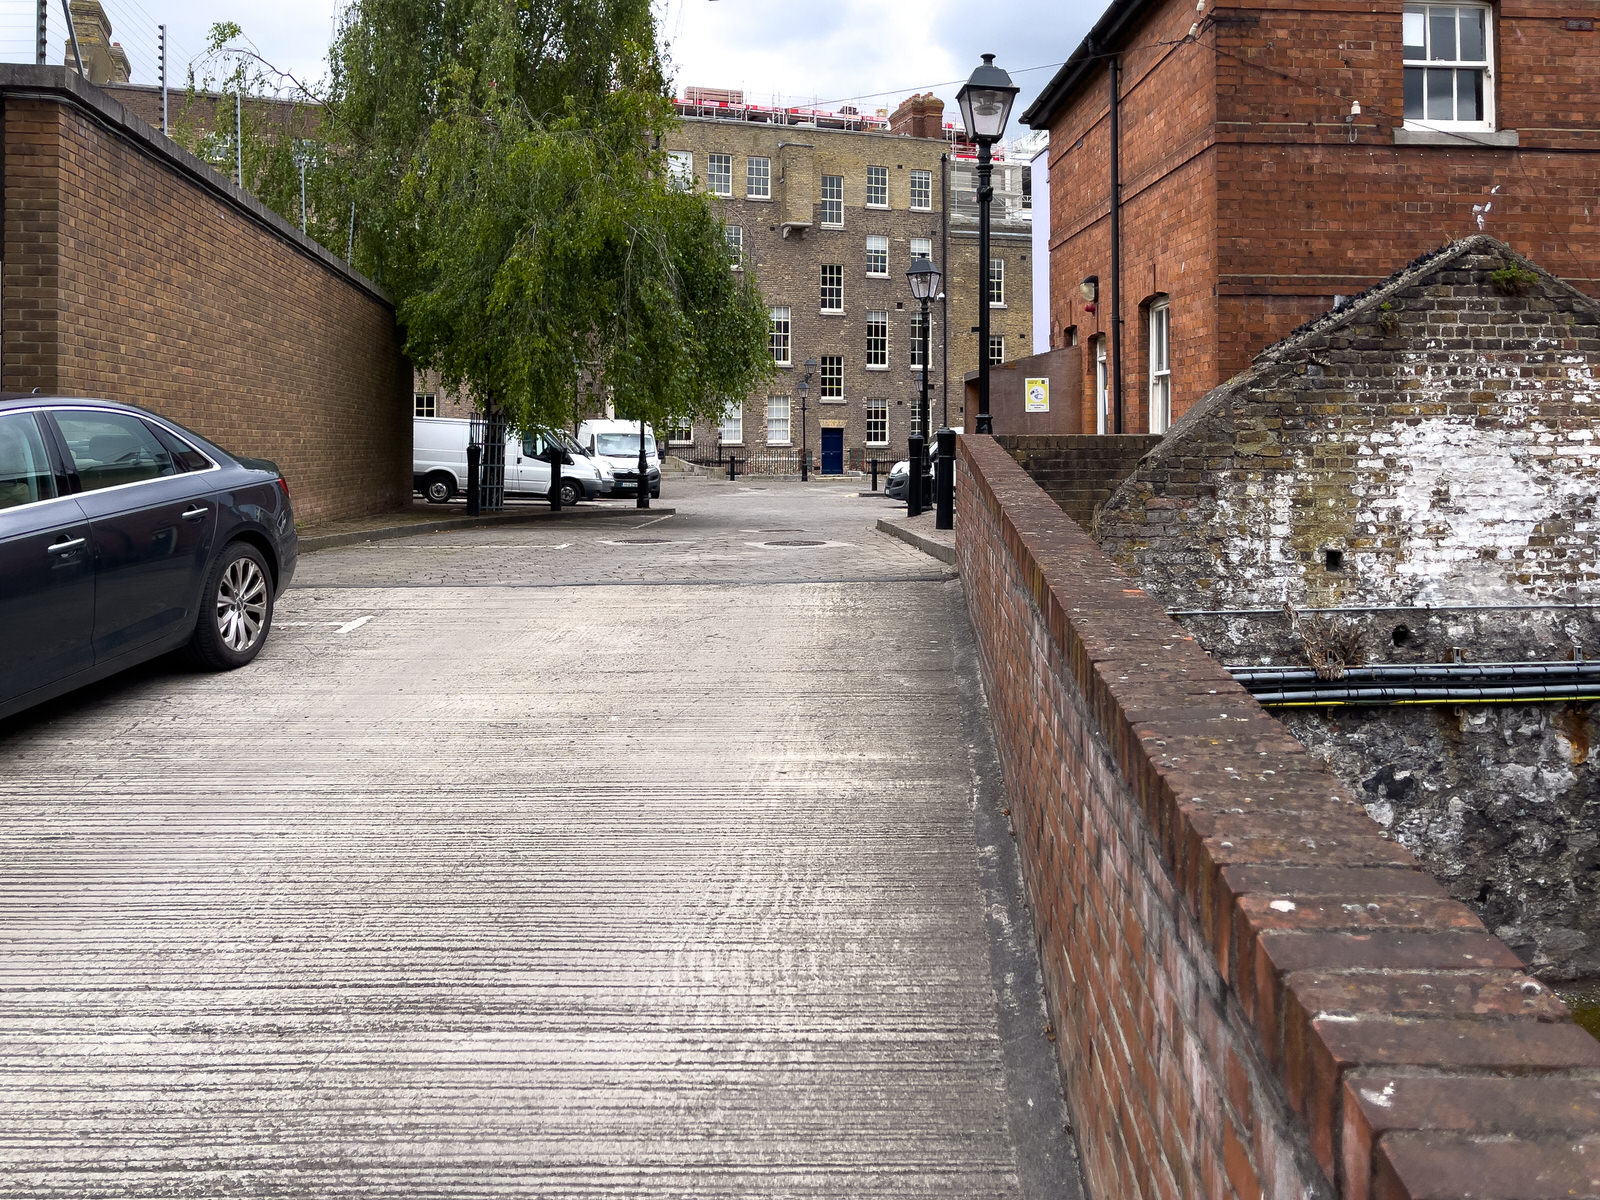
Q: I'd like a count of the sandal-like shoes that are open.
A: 0